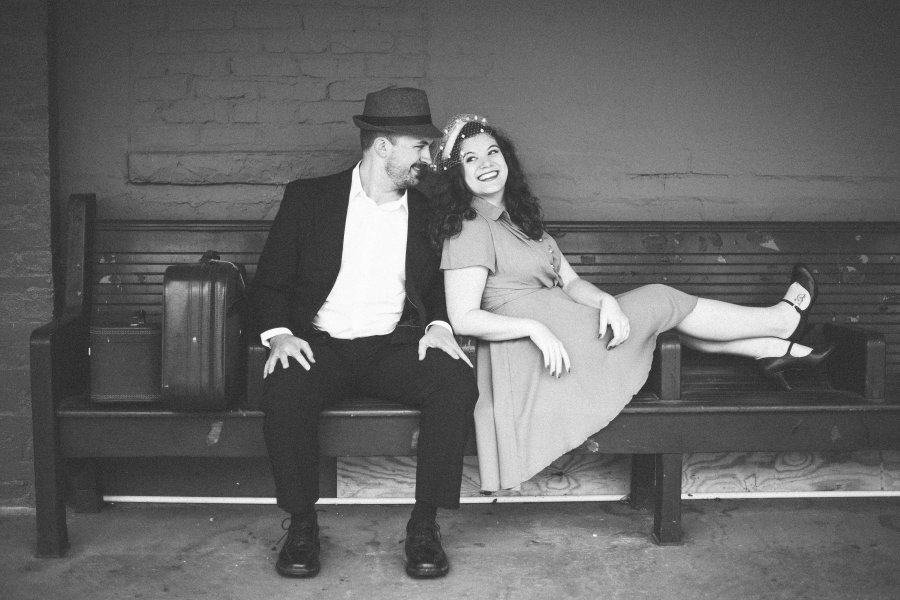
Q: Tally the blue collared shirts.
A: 0